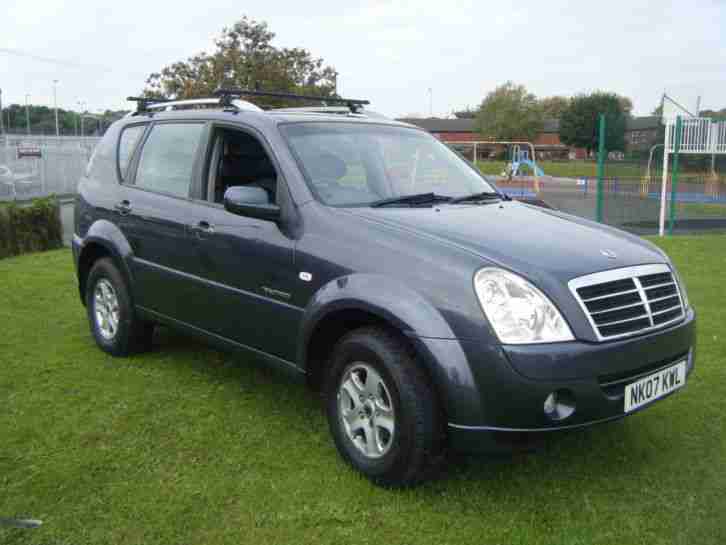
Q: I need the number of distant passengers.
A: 0